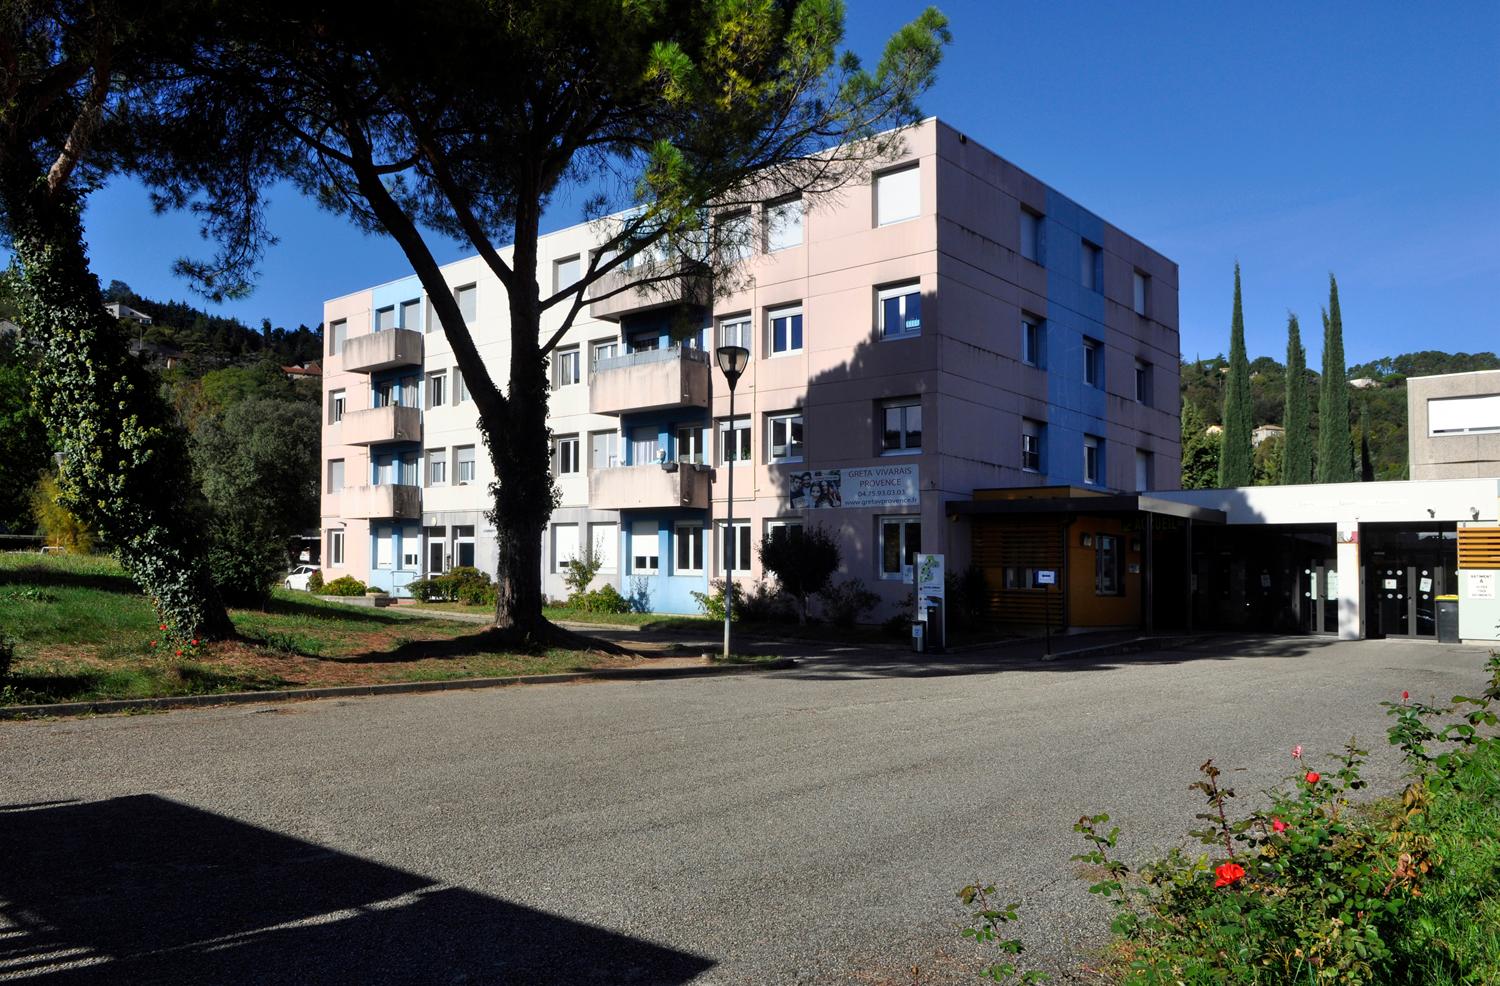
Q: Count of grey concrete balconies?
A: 6